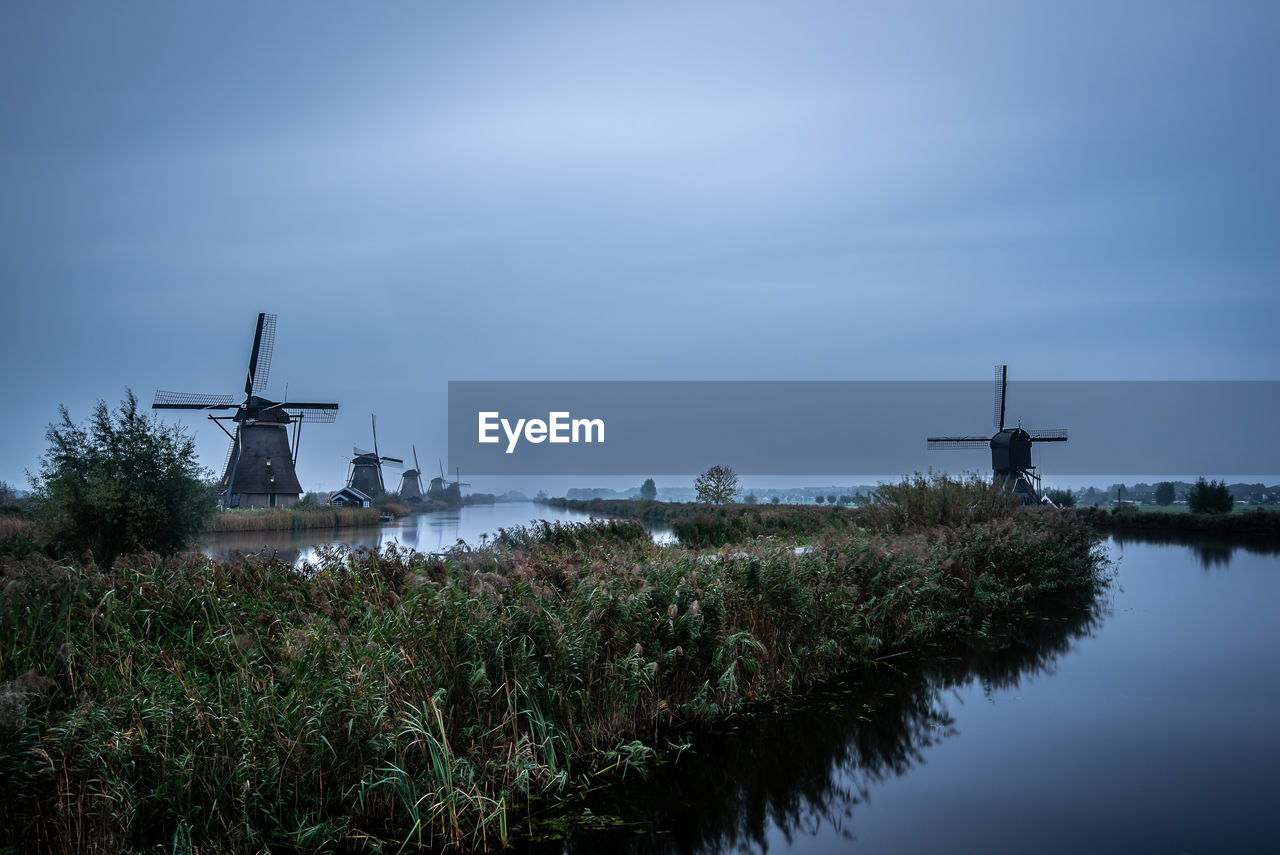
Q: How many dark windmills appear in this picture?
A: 6